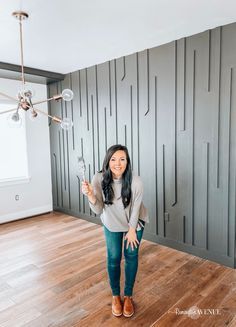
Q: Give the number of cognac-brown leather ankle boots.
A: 2